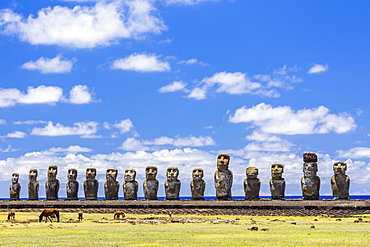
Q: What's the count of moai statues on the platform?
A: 15